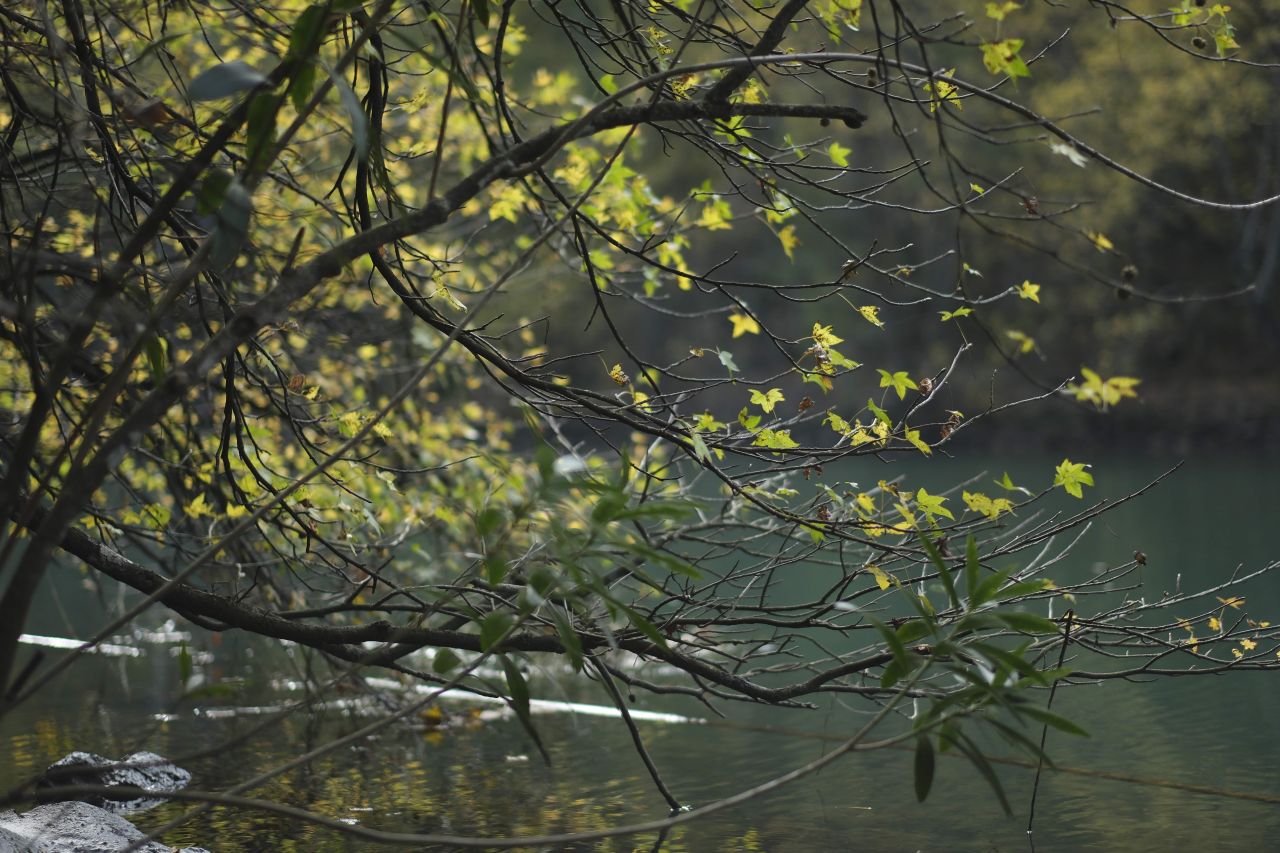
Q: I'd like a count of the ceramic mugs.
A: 0